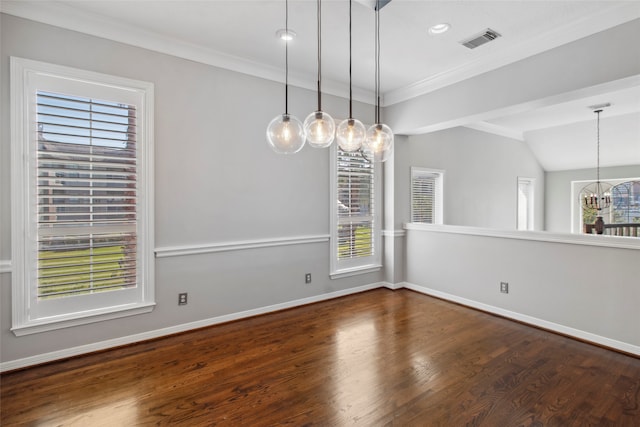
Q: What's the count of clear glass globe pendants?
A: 4